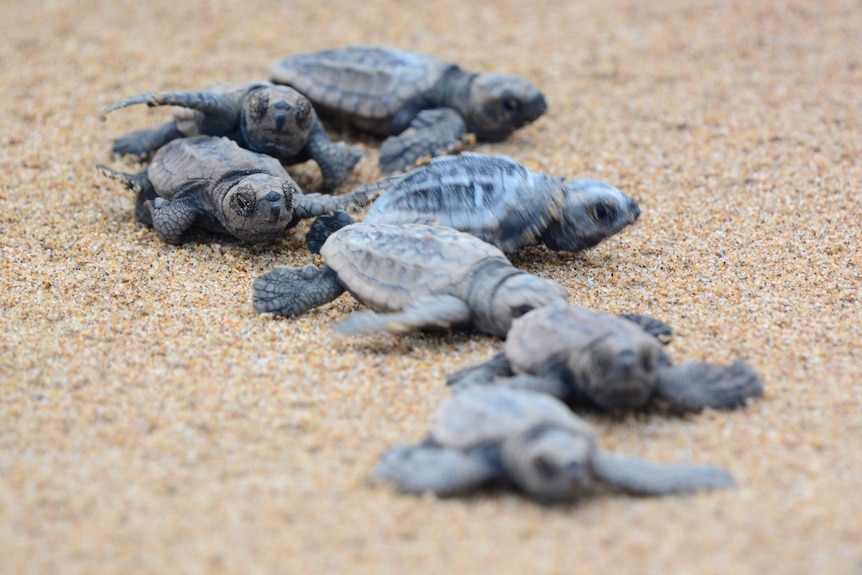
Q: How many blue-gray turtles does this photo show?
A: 7